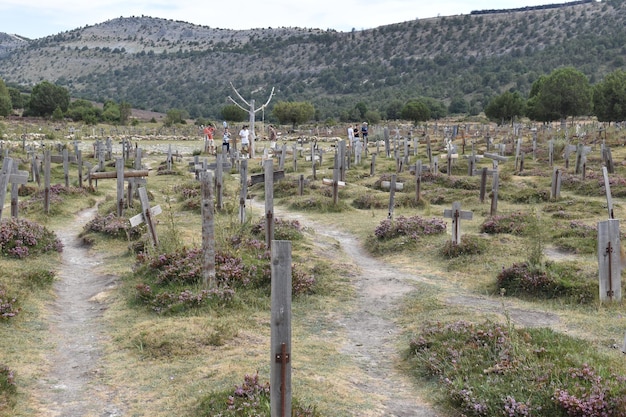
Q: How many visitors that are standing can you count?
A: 7